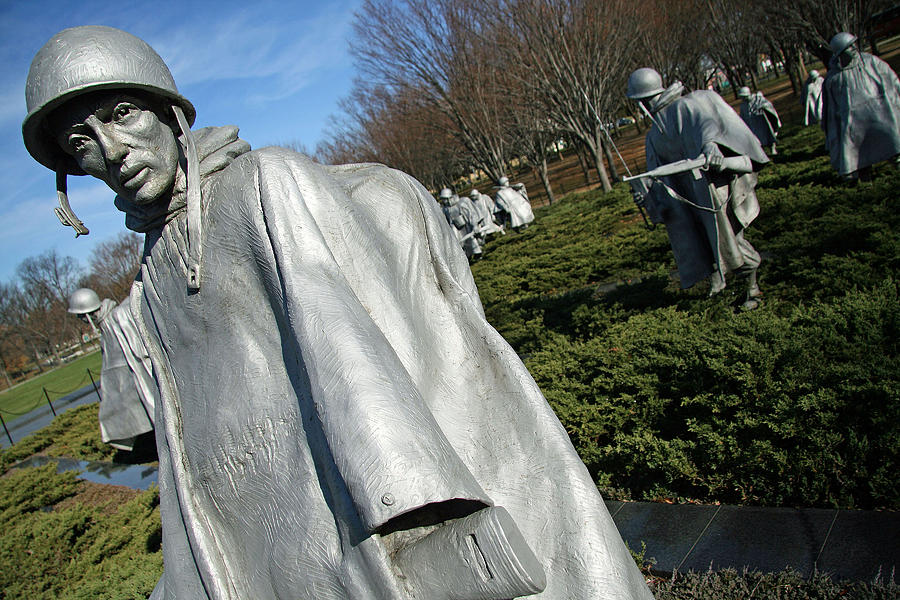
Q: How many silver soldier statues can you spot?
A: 9